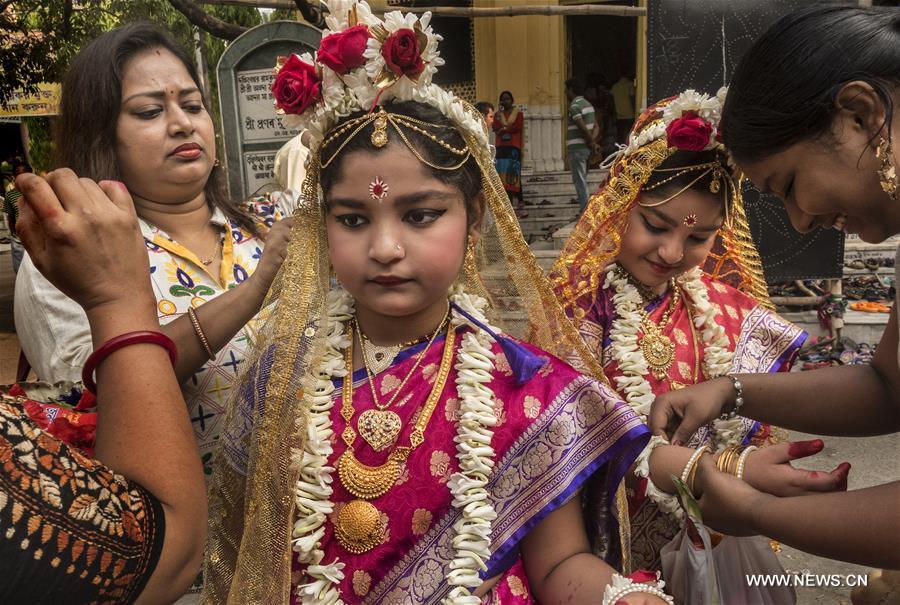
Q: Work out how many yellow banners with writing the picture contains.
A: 1